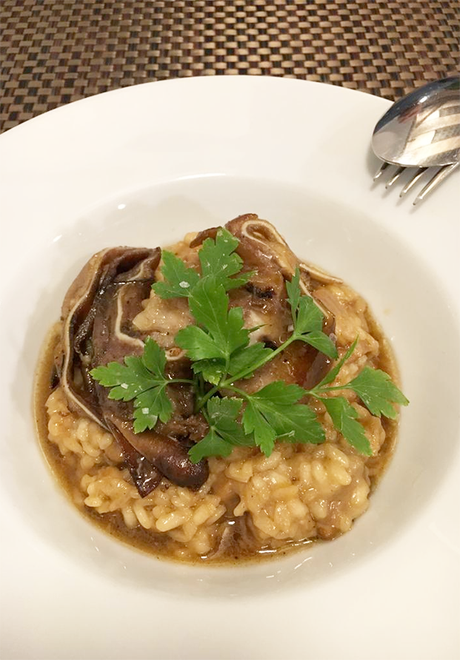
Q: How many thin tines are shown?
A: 4